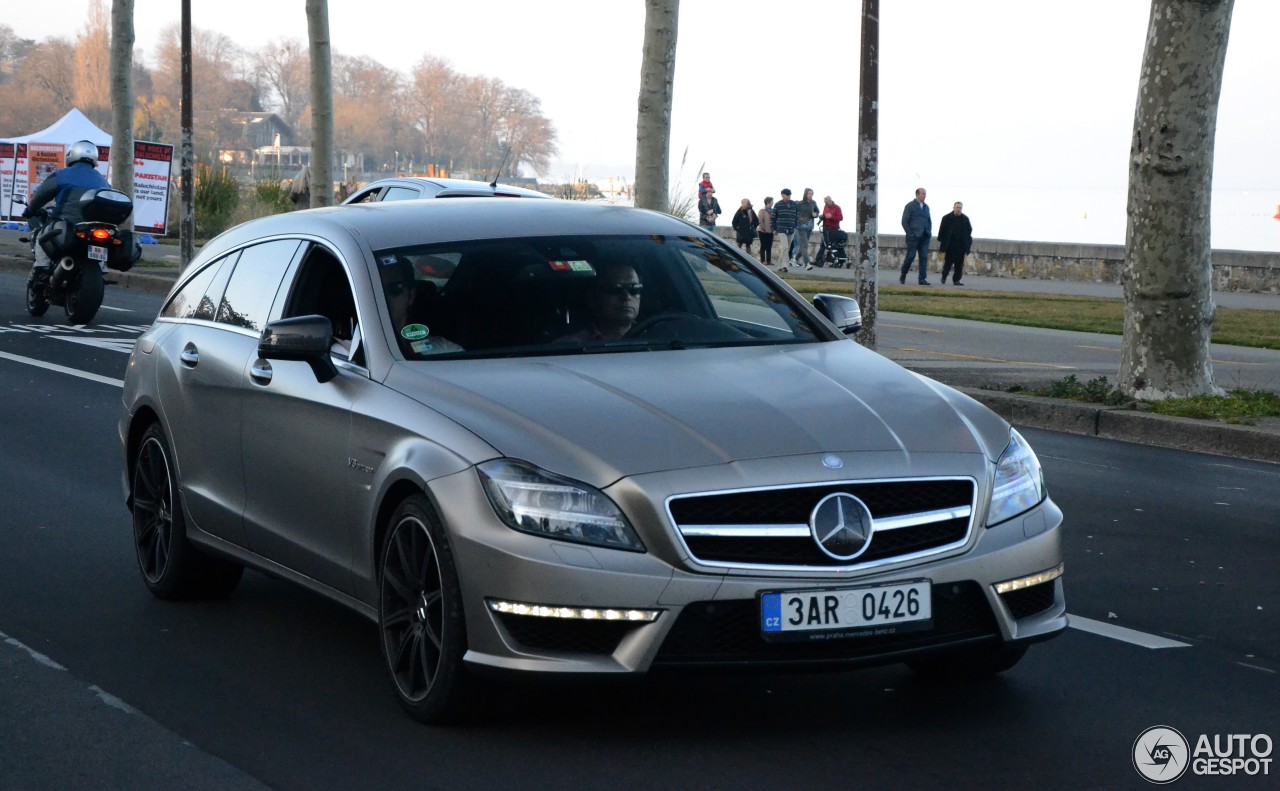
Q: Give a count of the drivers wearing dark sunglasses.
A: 1